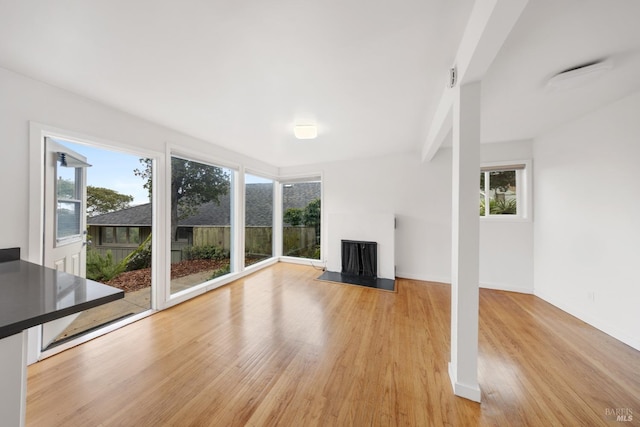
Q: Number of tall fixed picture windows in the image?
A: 3